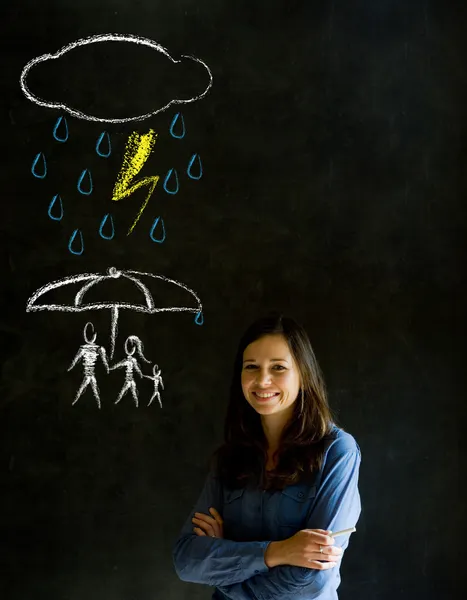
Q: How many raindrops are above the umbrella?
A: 11